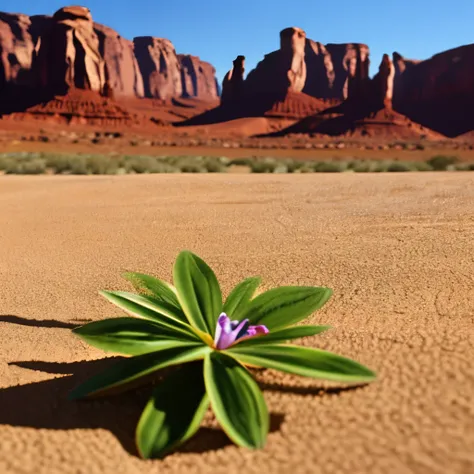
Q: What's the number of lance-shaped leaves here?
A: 11